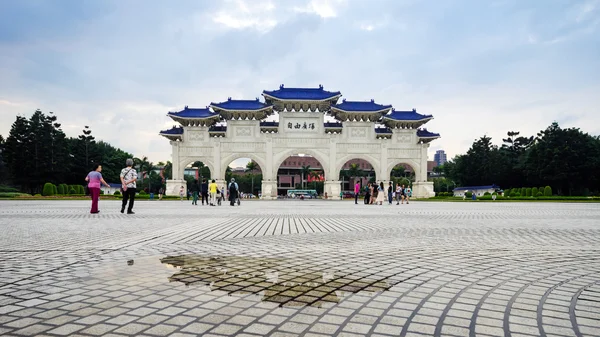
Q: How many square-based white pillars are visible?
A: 6